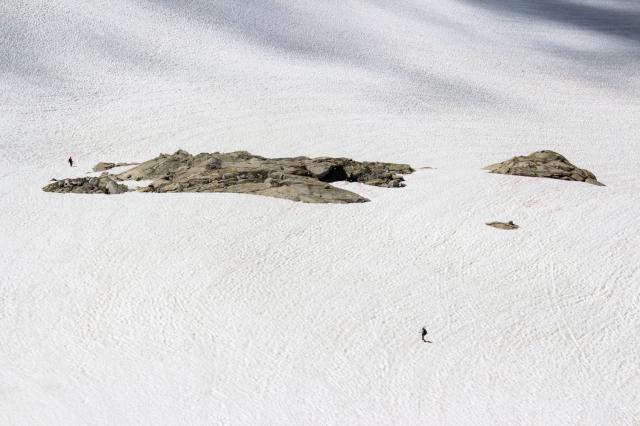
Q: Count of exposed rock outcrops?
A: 3